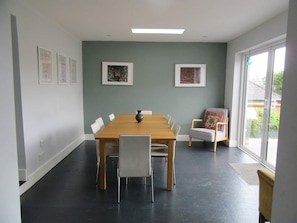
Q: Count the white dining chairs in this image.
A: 8